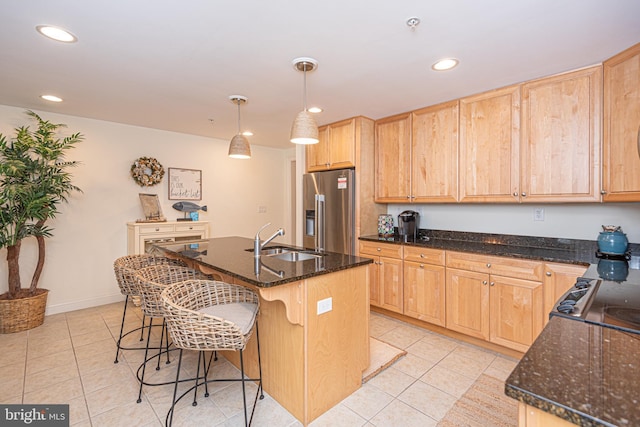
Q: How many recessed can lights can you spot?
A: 5